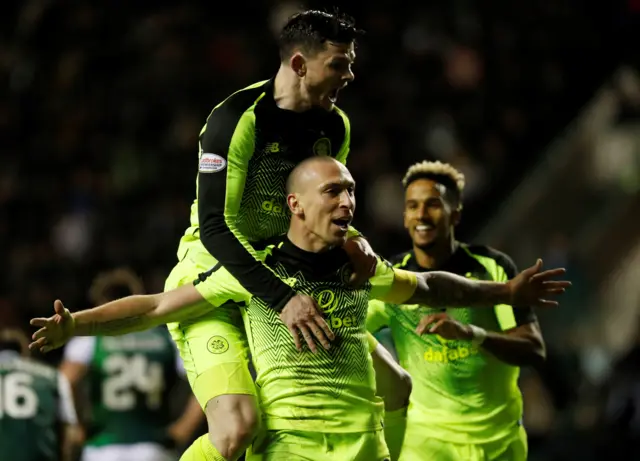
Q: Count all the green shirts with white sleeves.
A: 2